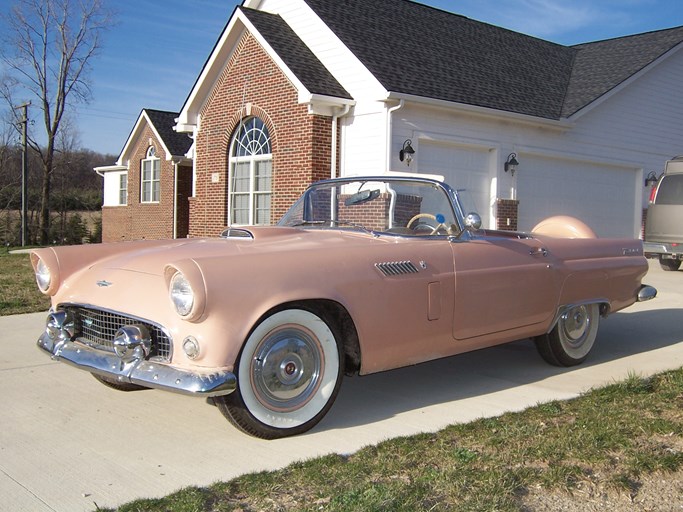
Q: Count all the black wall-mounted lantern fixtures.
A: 3